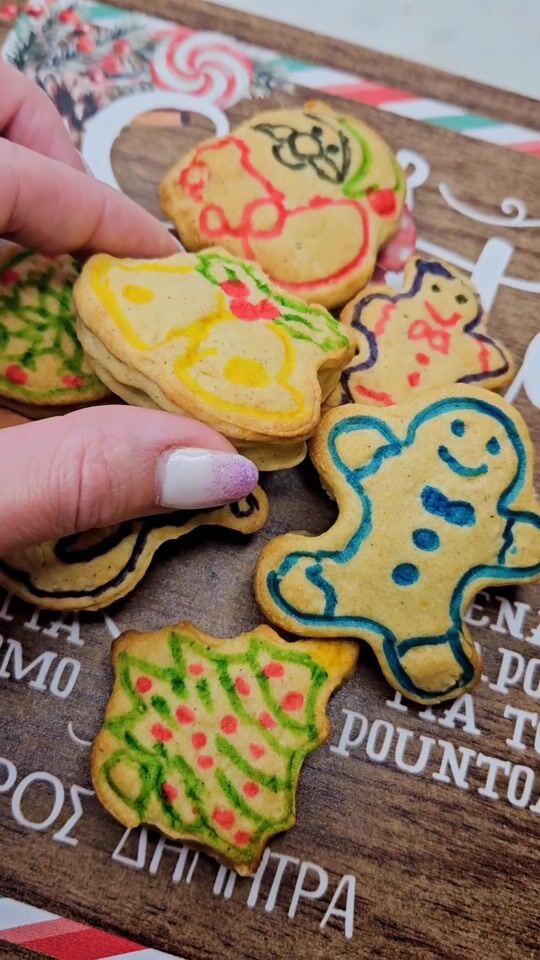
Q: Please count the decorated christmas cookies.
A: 7